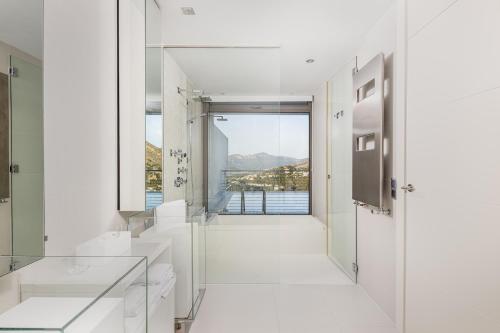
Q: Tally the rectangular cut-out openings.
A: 2